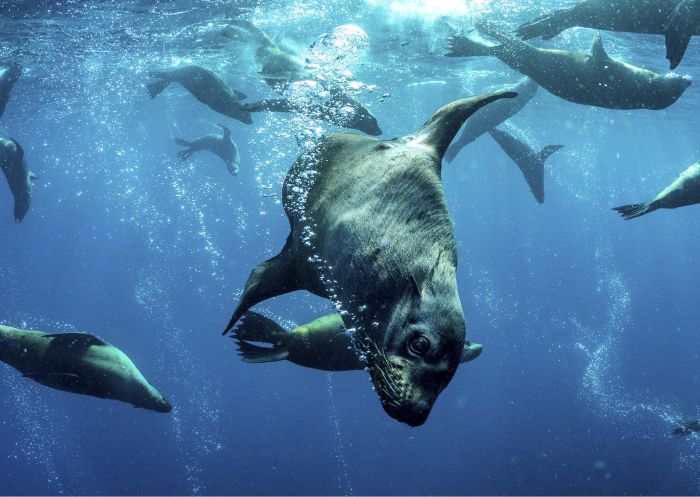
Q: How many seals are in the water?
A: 15